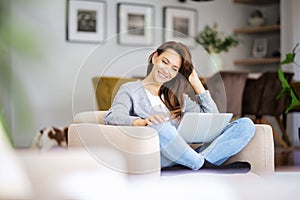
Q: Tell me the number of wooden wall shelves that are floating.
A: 3